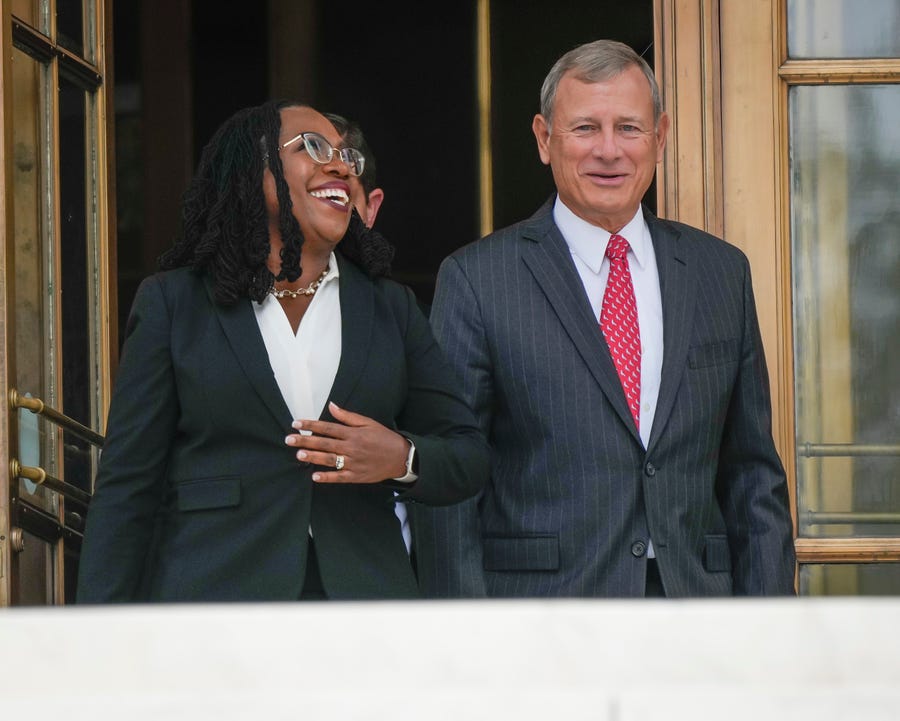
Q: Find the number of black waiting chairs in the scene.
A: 0